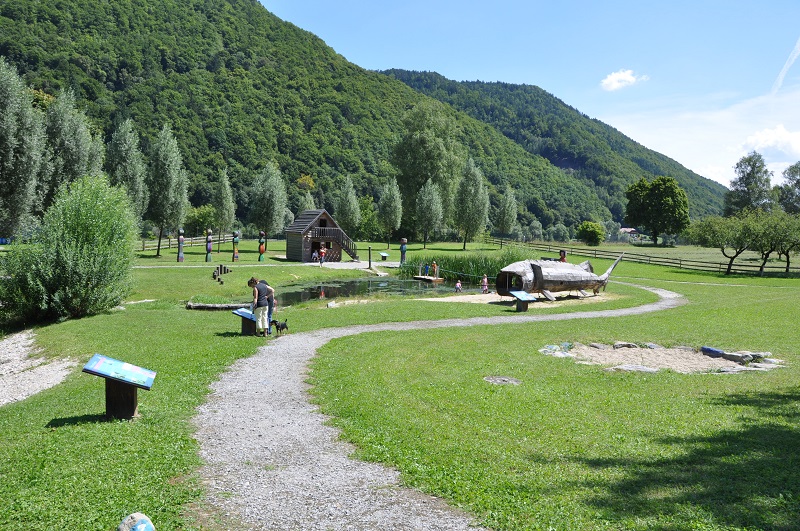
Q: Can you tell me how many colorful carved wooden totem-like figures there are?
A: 5